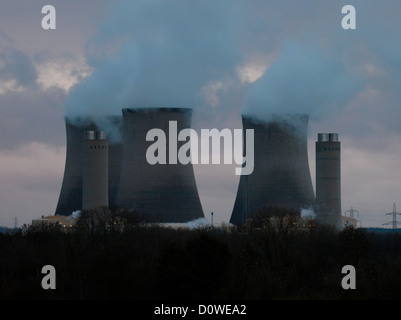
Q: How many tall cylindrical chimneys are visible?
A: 2